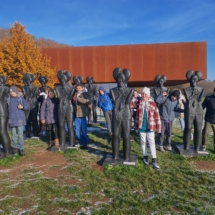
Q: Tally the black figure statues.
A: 9